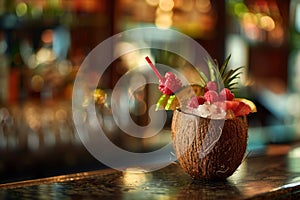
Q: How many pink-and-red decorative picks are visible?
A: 1